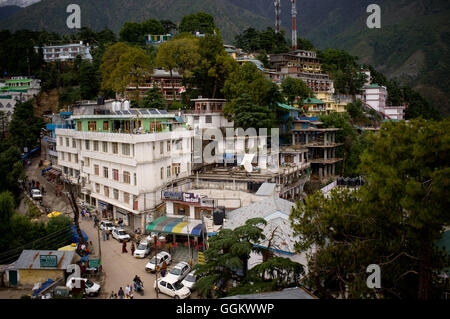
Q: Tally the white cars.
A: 9